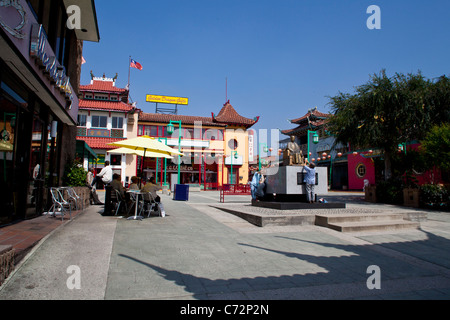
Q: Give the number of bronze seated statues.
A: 1